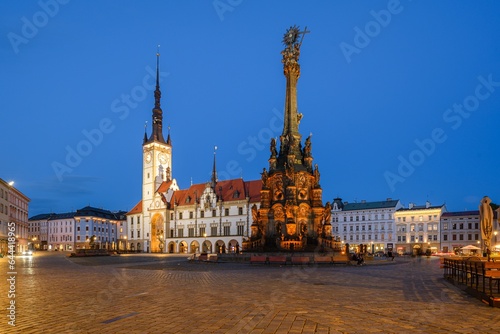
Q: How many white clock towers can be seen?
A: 1